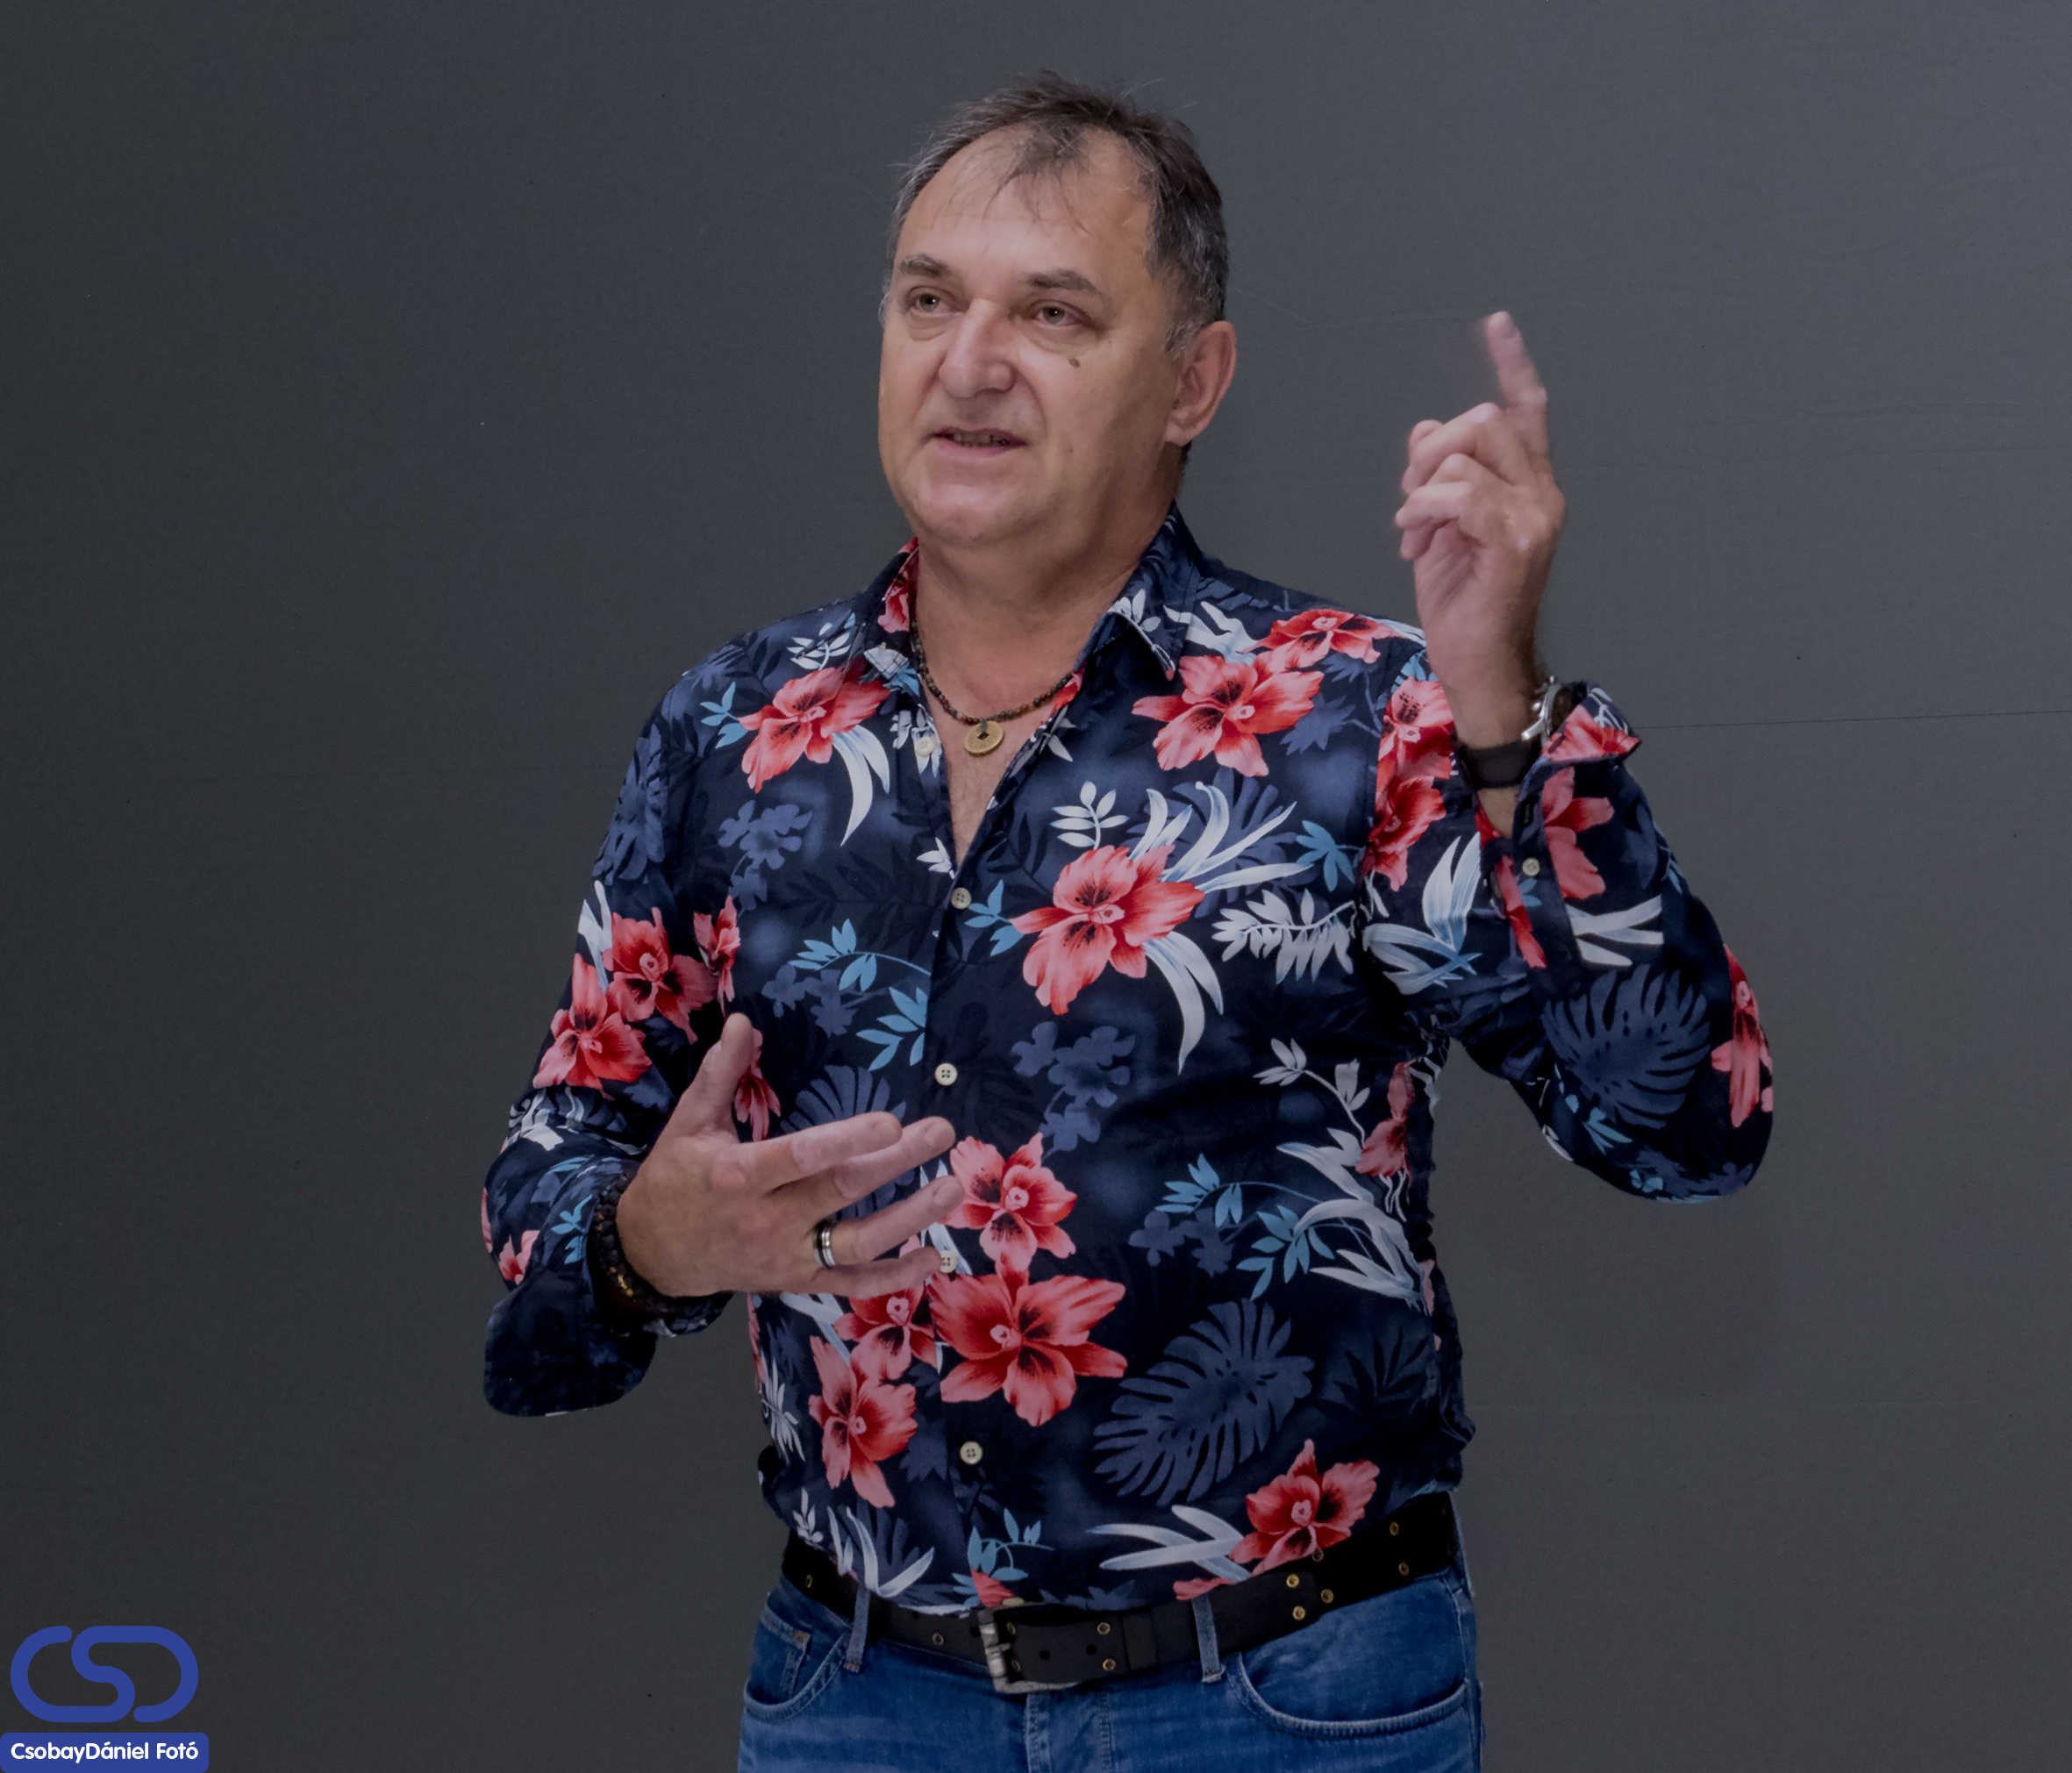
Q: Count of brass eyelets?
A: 12